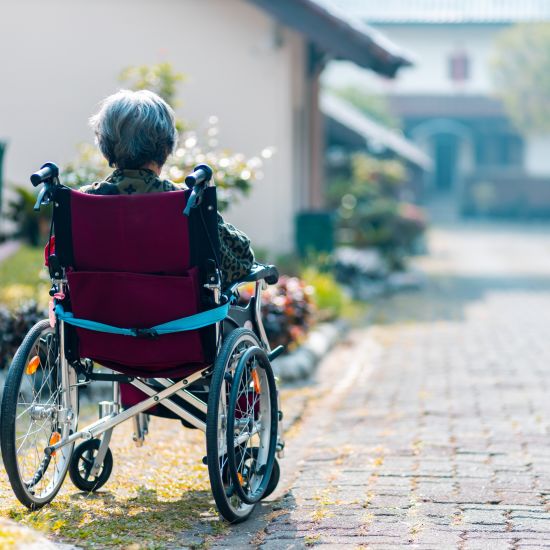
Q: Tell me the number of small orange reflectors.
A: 4